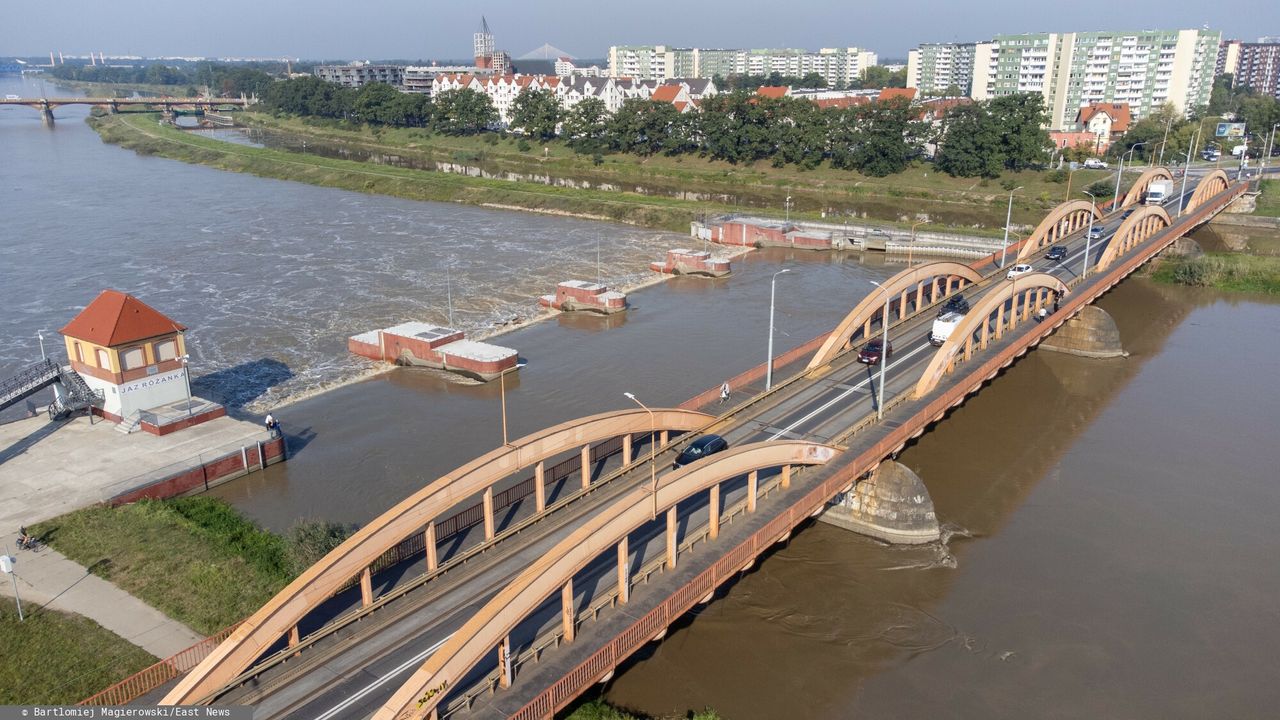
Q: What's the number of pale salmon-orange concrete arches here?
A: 8